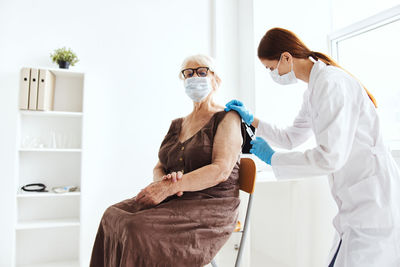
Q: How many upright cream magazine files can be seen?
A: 3